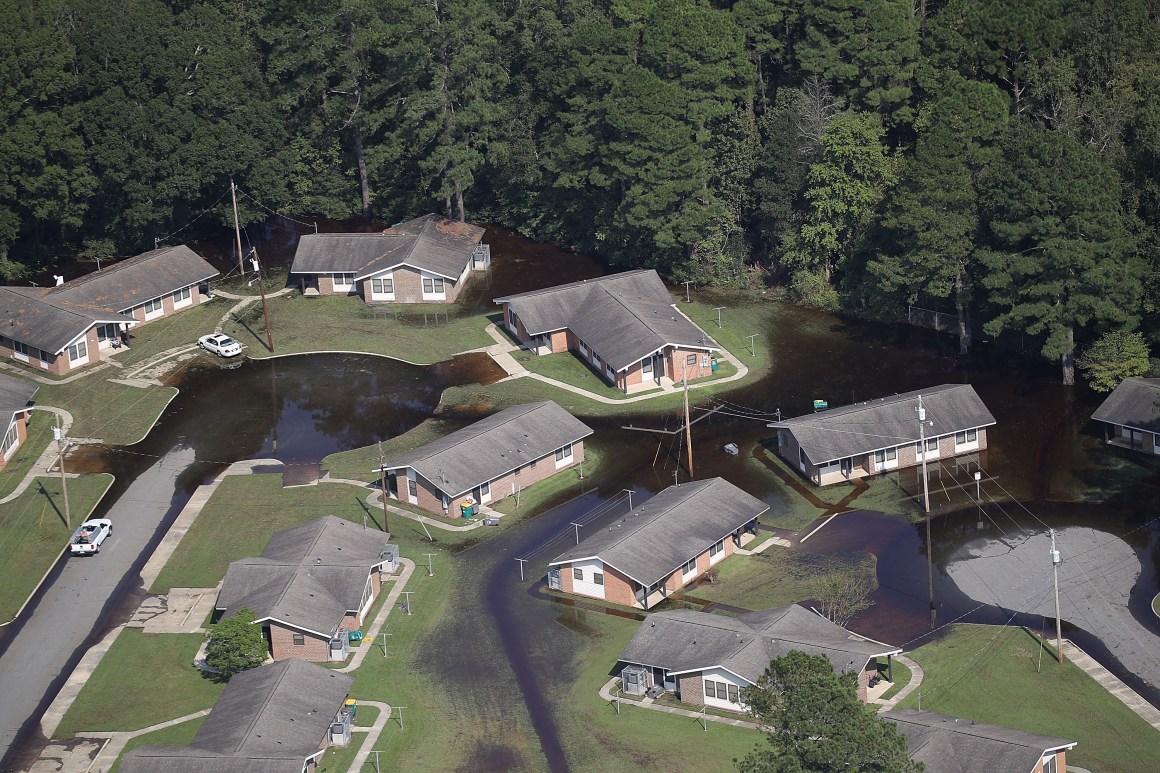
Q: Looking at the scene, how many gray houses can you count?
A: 12